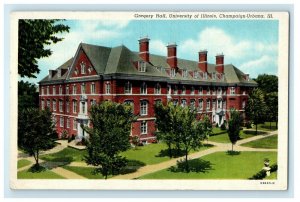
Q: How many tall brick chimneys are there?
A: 4